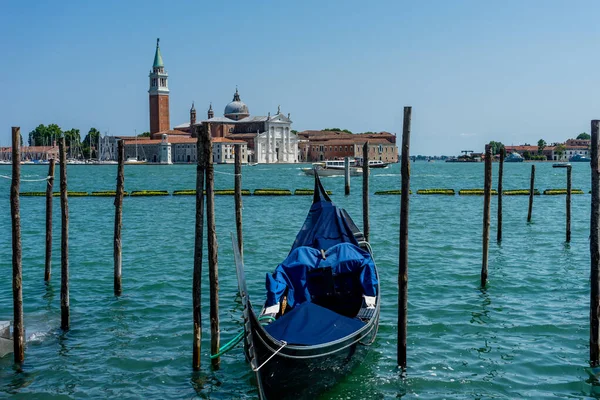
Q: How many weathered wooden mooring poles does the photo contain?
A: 15